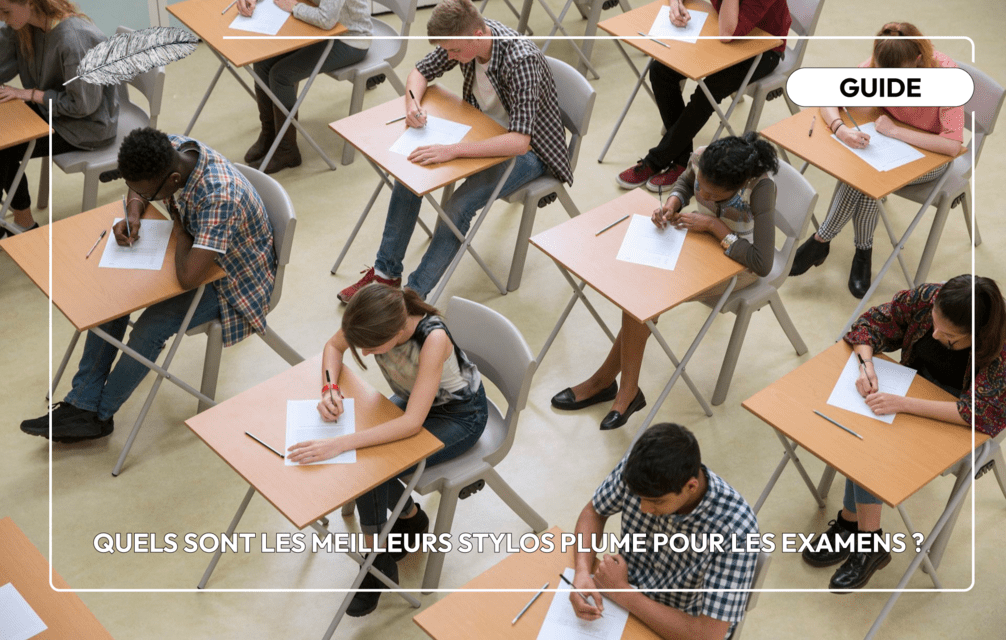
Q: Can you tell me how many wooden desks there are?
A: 11